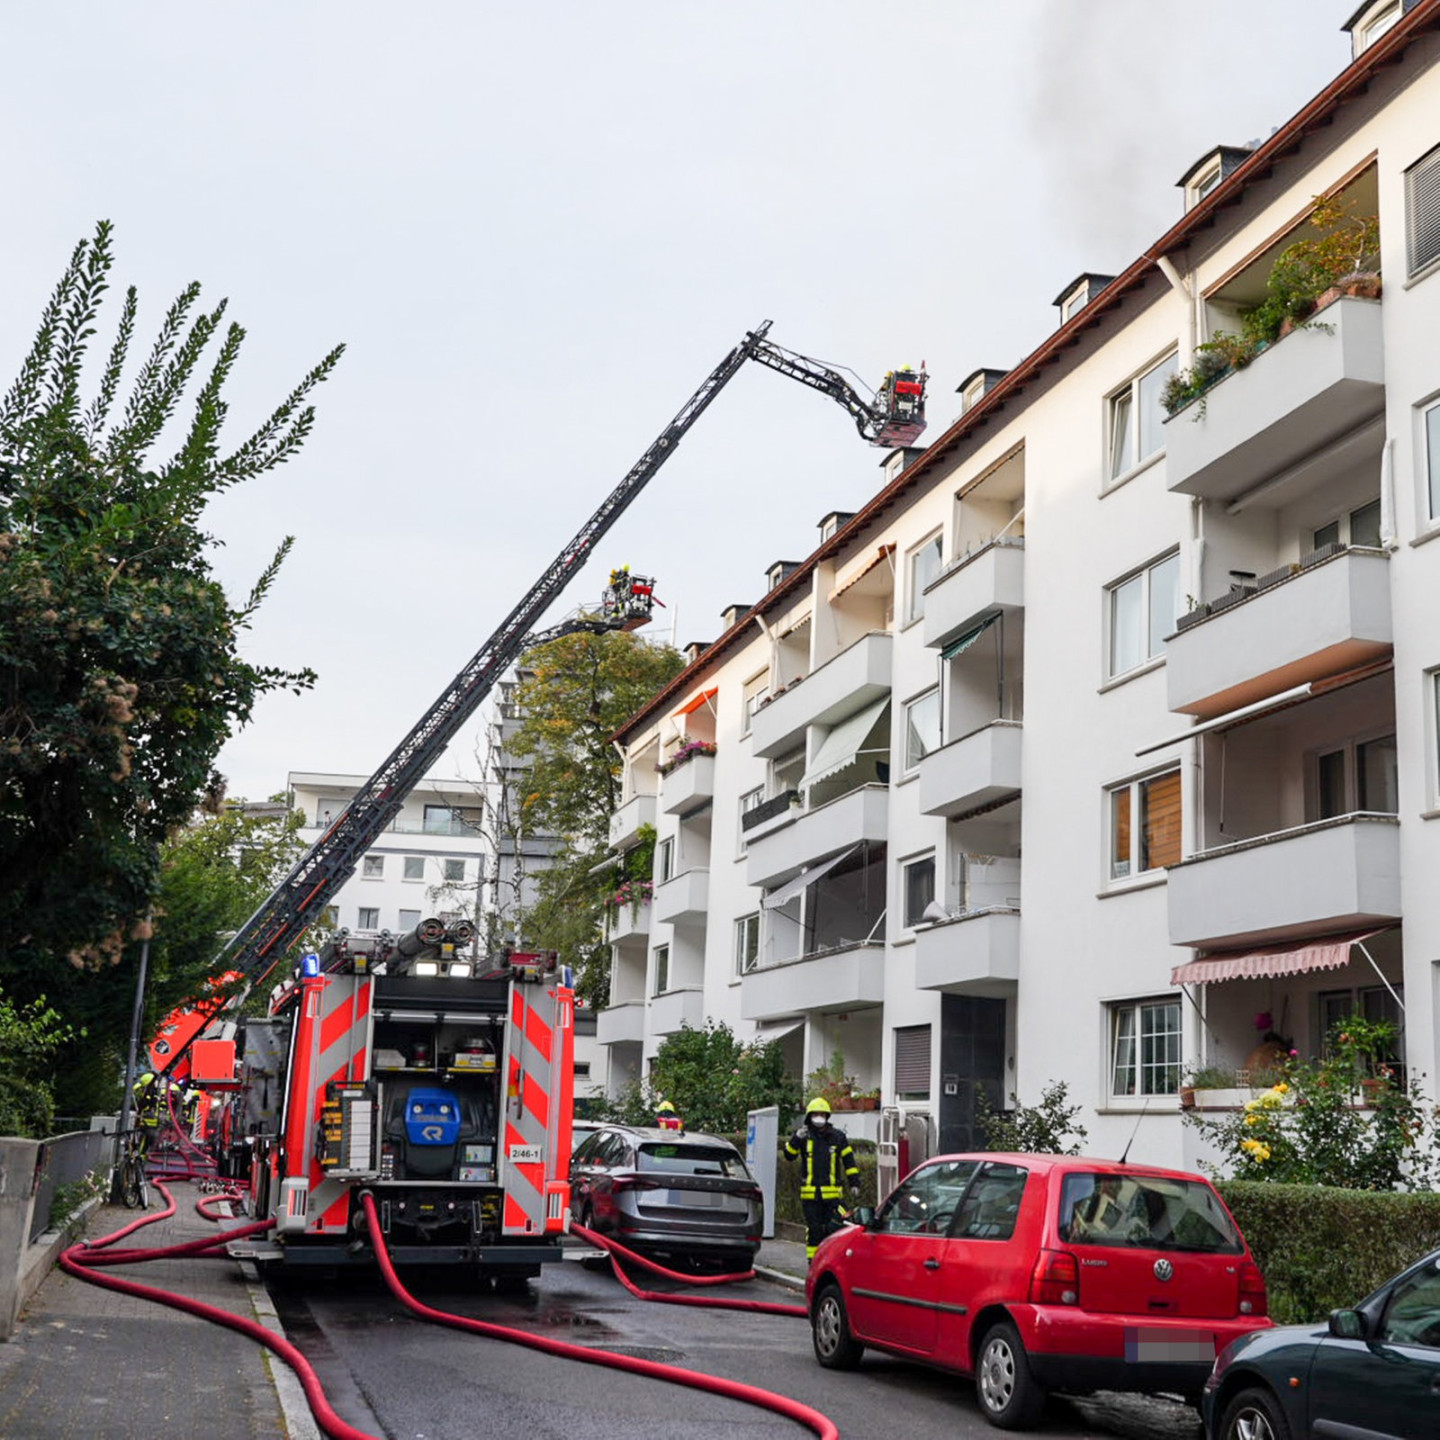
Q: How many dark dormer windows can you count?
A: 9